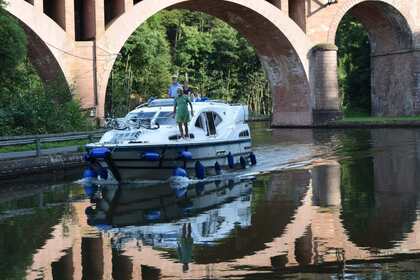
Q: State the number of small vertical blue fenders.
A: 5